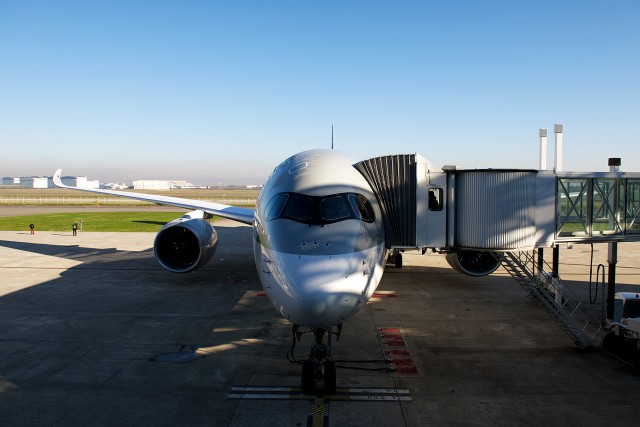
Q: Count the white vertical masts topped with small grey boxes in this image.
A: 2